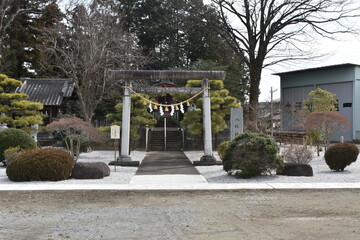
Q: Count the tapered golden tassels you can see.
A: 5